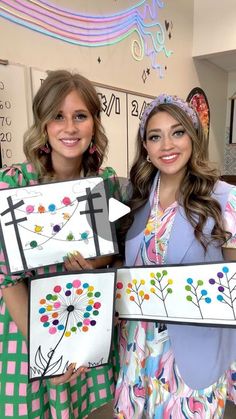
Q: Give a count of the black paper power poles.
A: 2